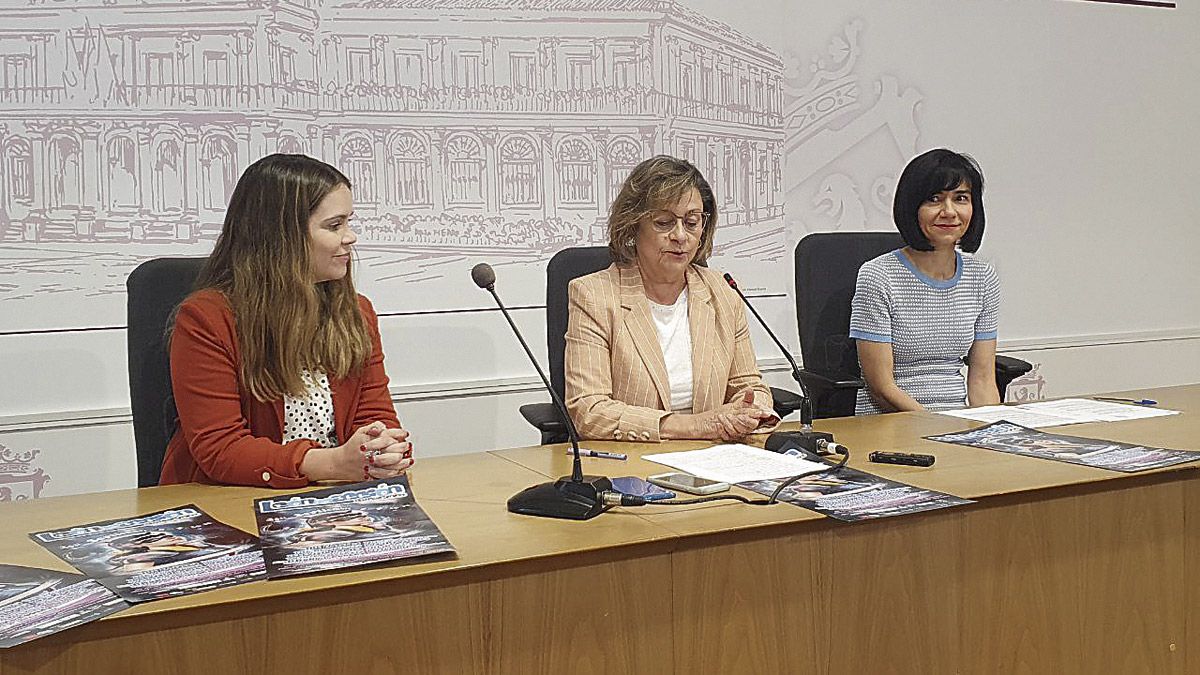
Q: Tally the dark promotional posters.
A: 5